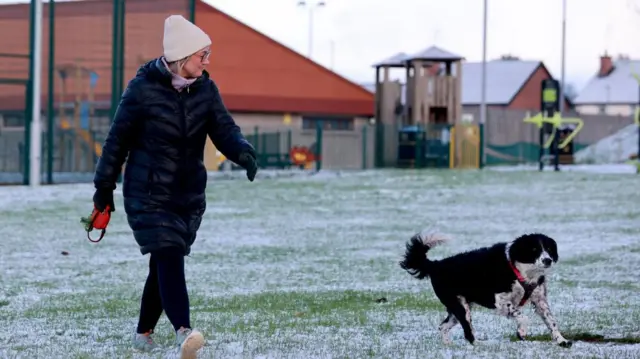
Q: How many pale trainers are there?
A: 2